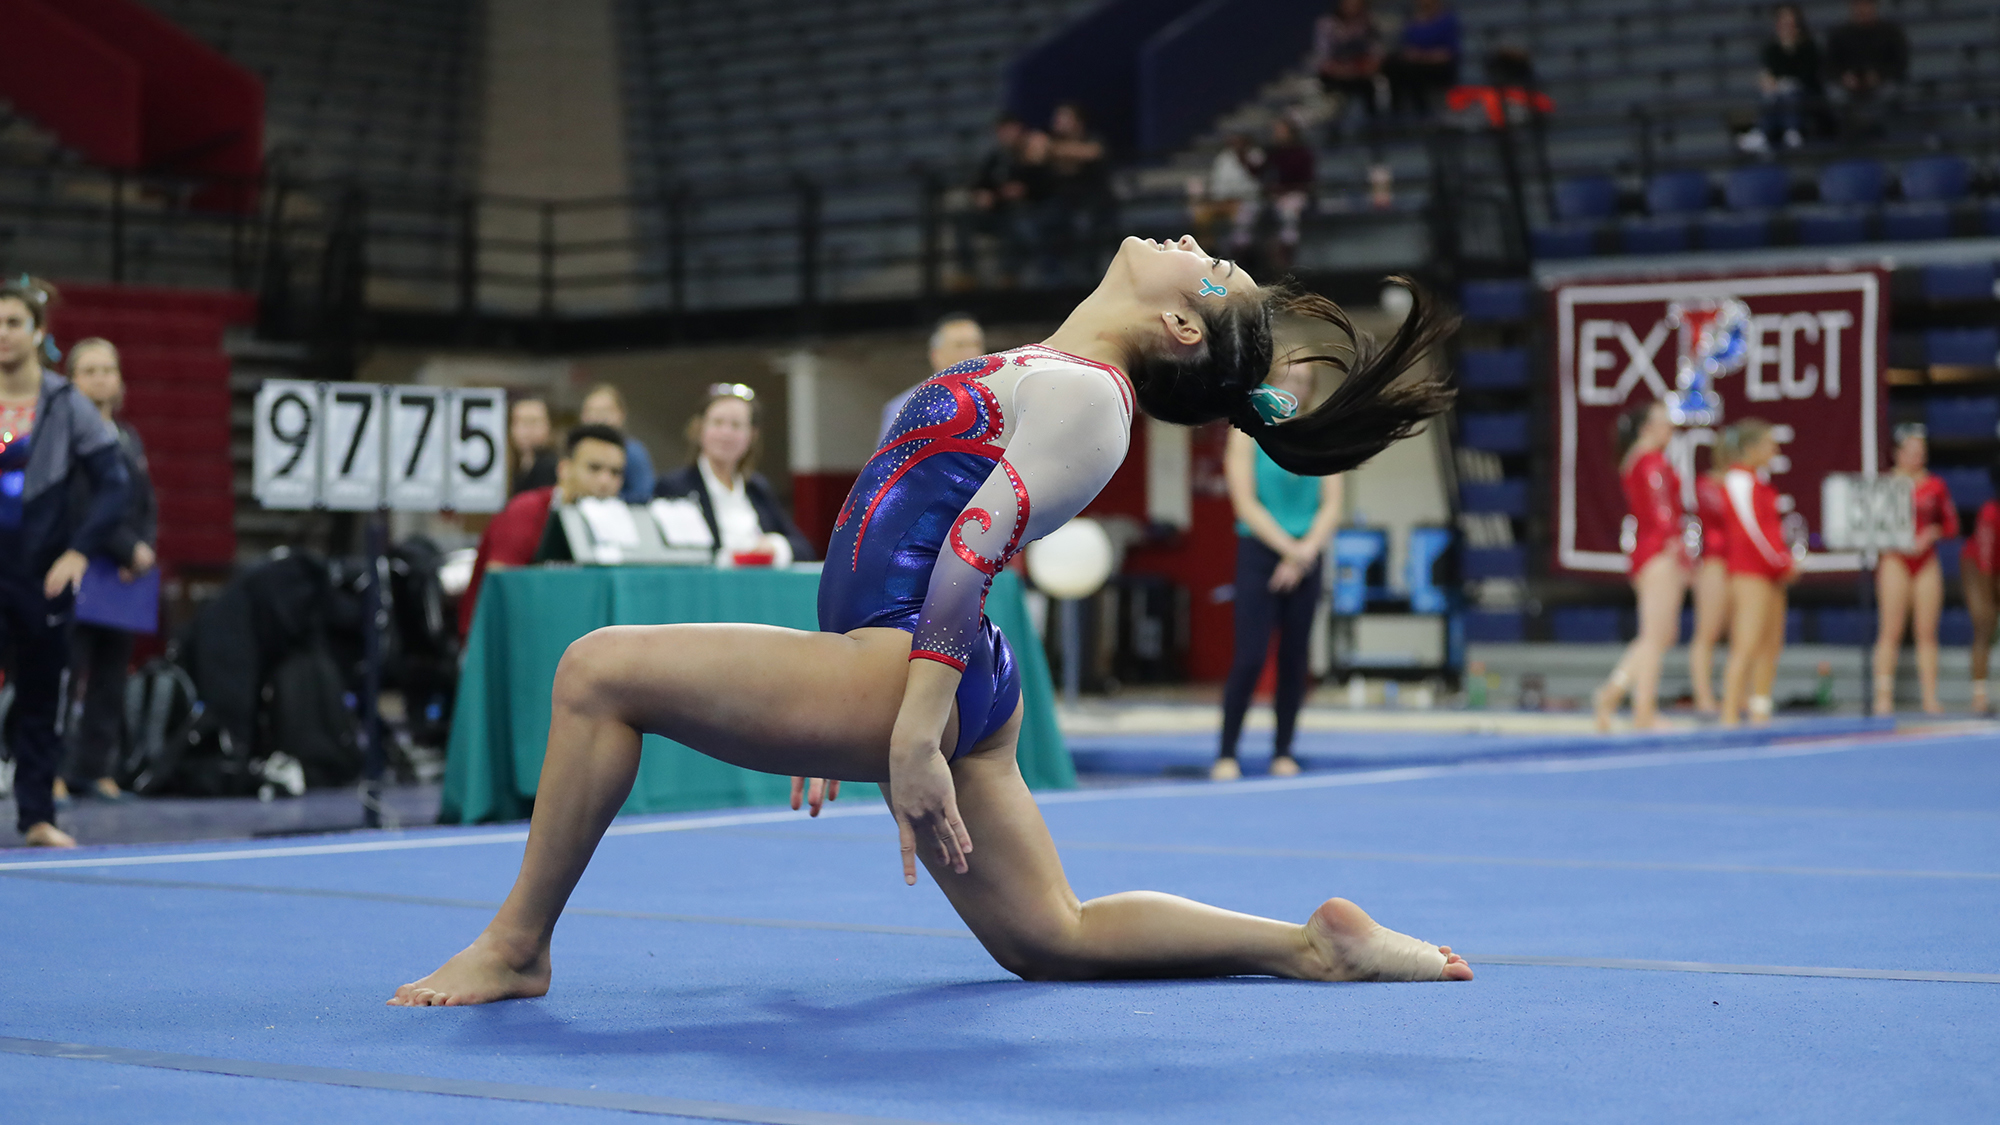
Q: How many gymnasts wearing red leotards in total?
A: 5